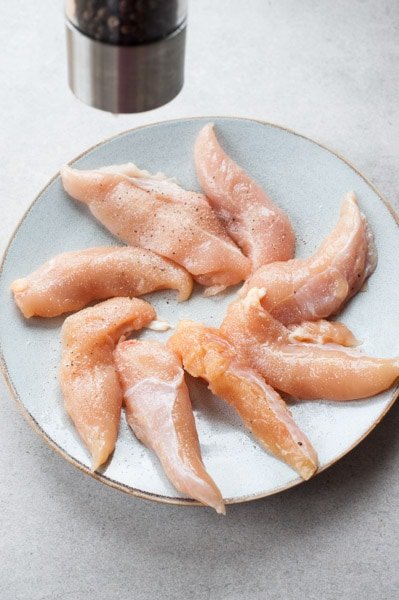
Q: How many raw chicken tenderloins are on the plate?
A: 8